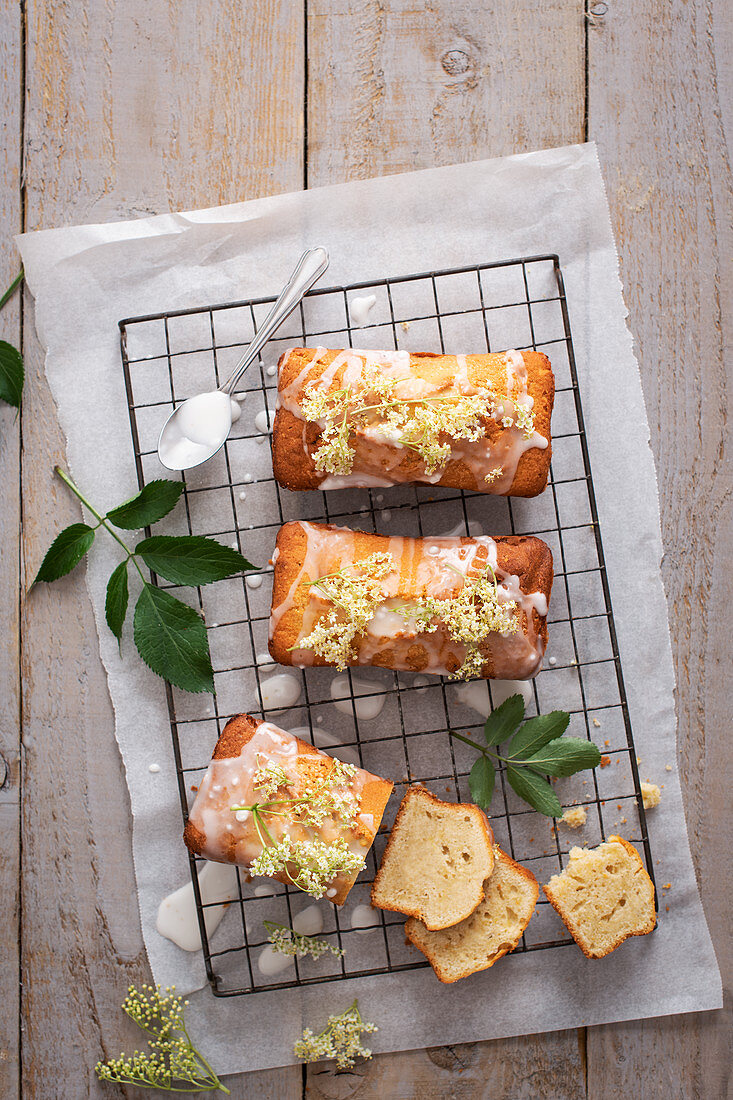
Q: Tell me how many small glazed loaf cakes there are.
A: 3